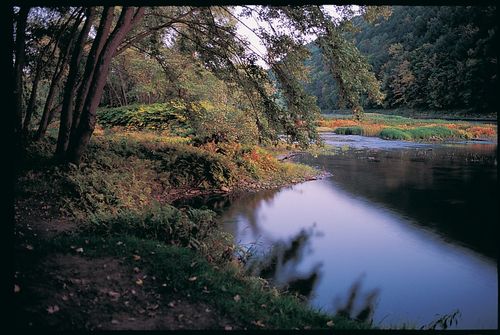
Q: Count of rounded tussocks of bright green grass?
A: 3